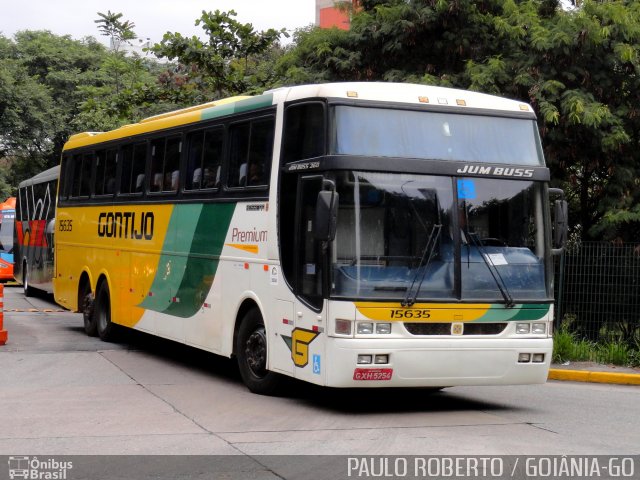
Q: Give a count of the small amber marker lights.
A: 4